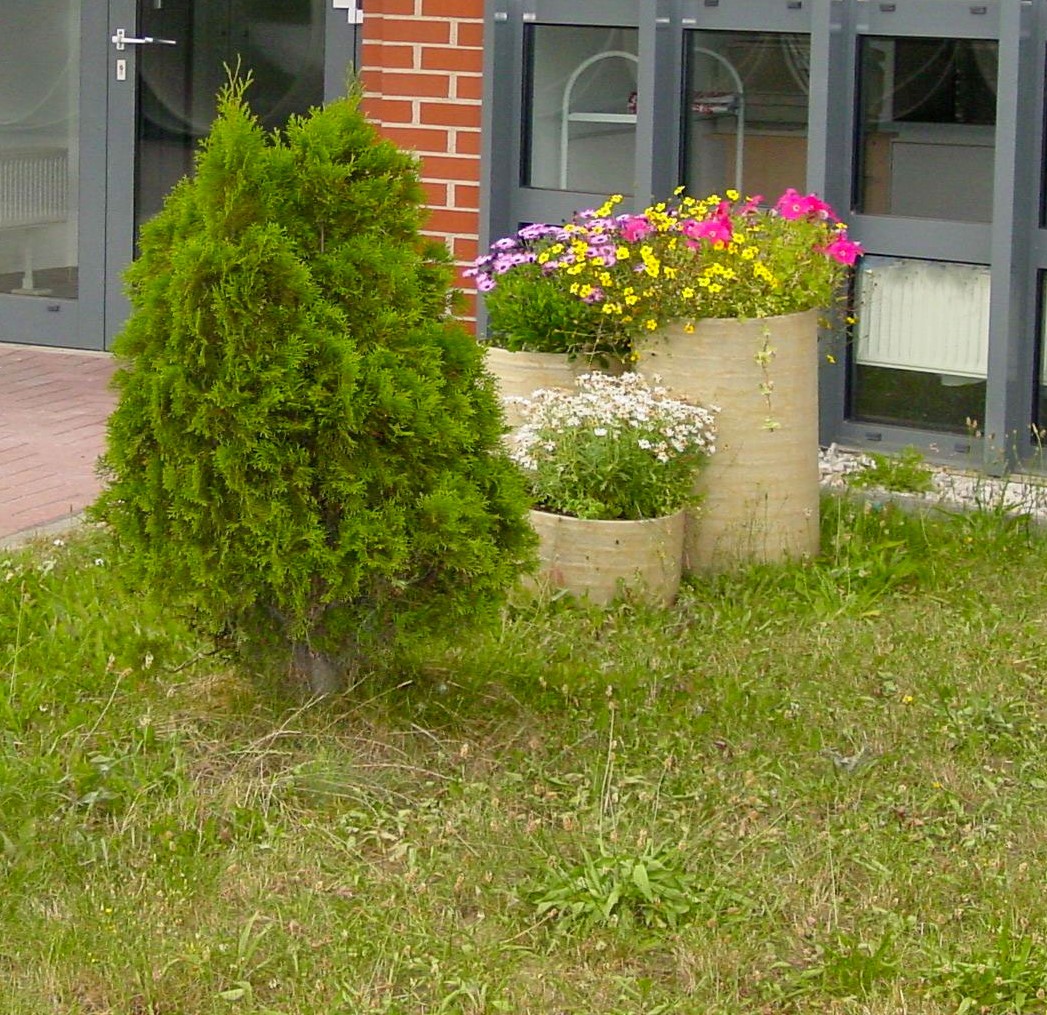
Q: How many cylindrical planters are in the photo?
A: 3